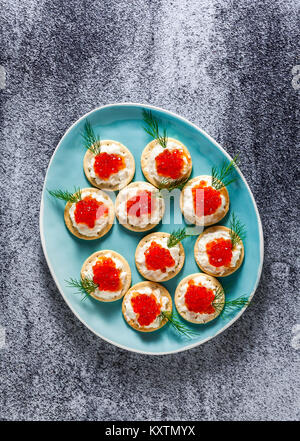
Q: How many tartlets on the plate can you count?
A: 10